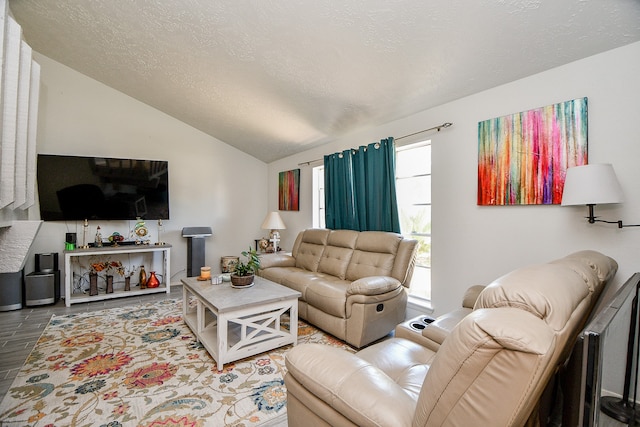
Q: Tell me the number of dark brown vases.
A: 3